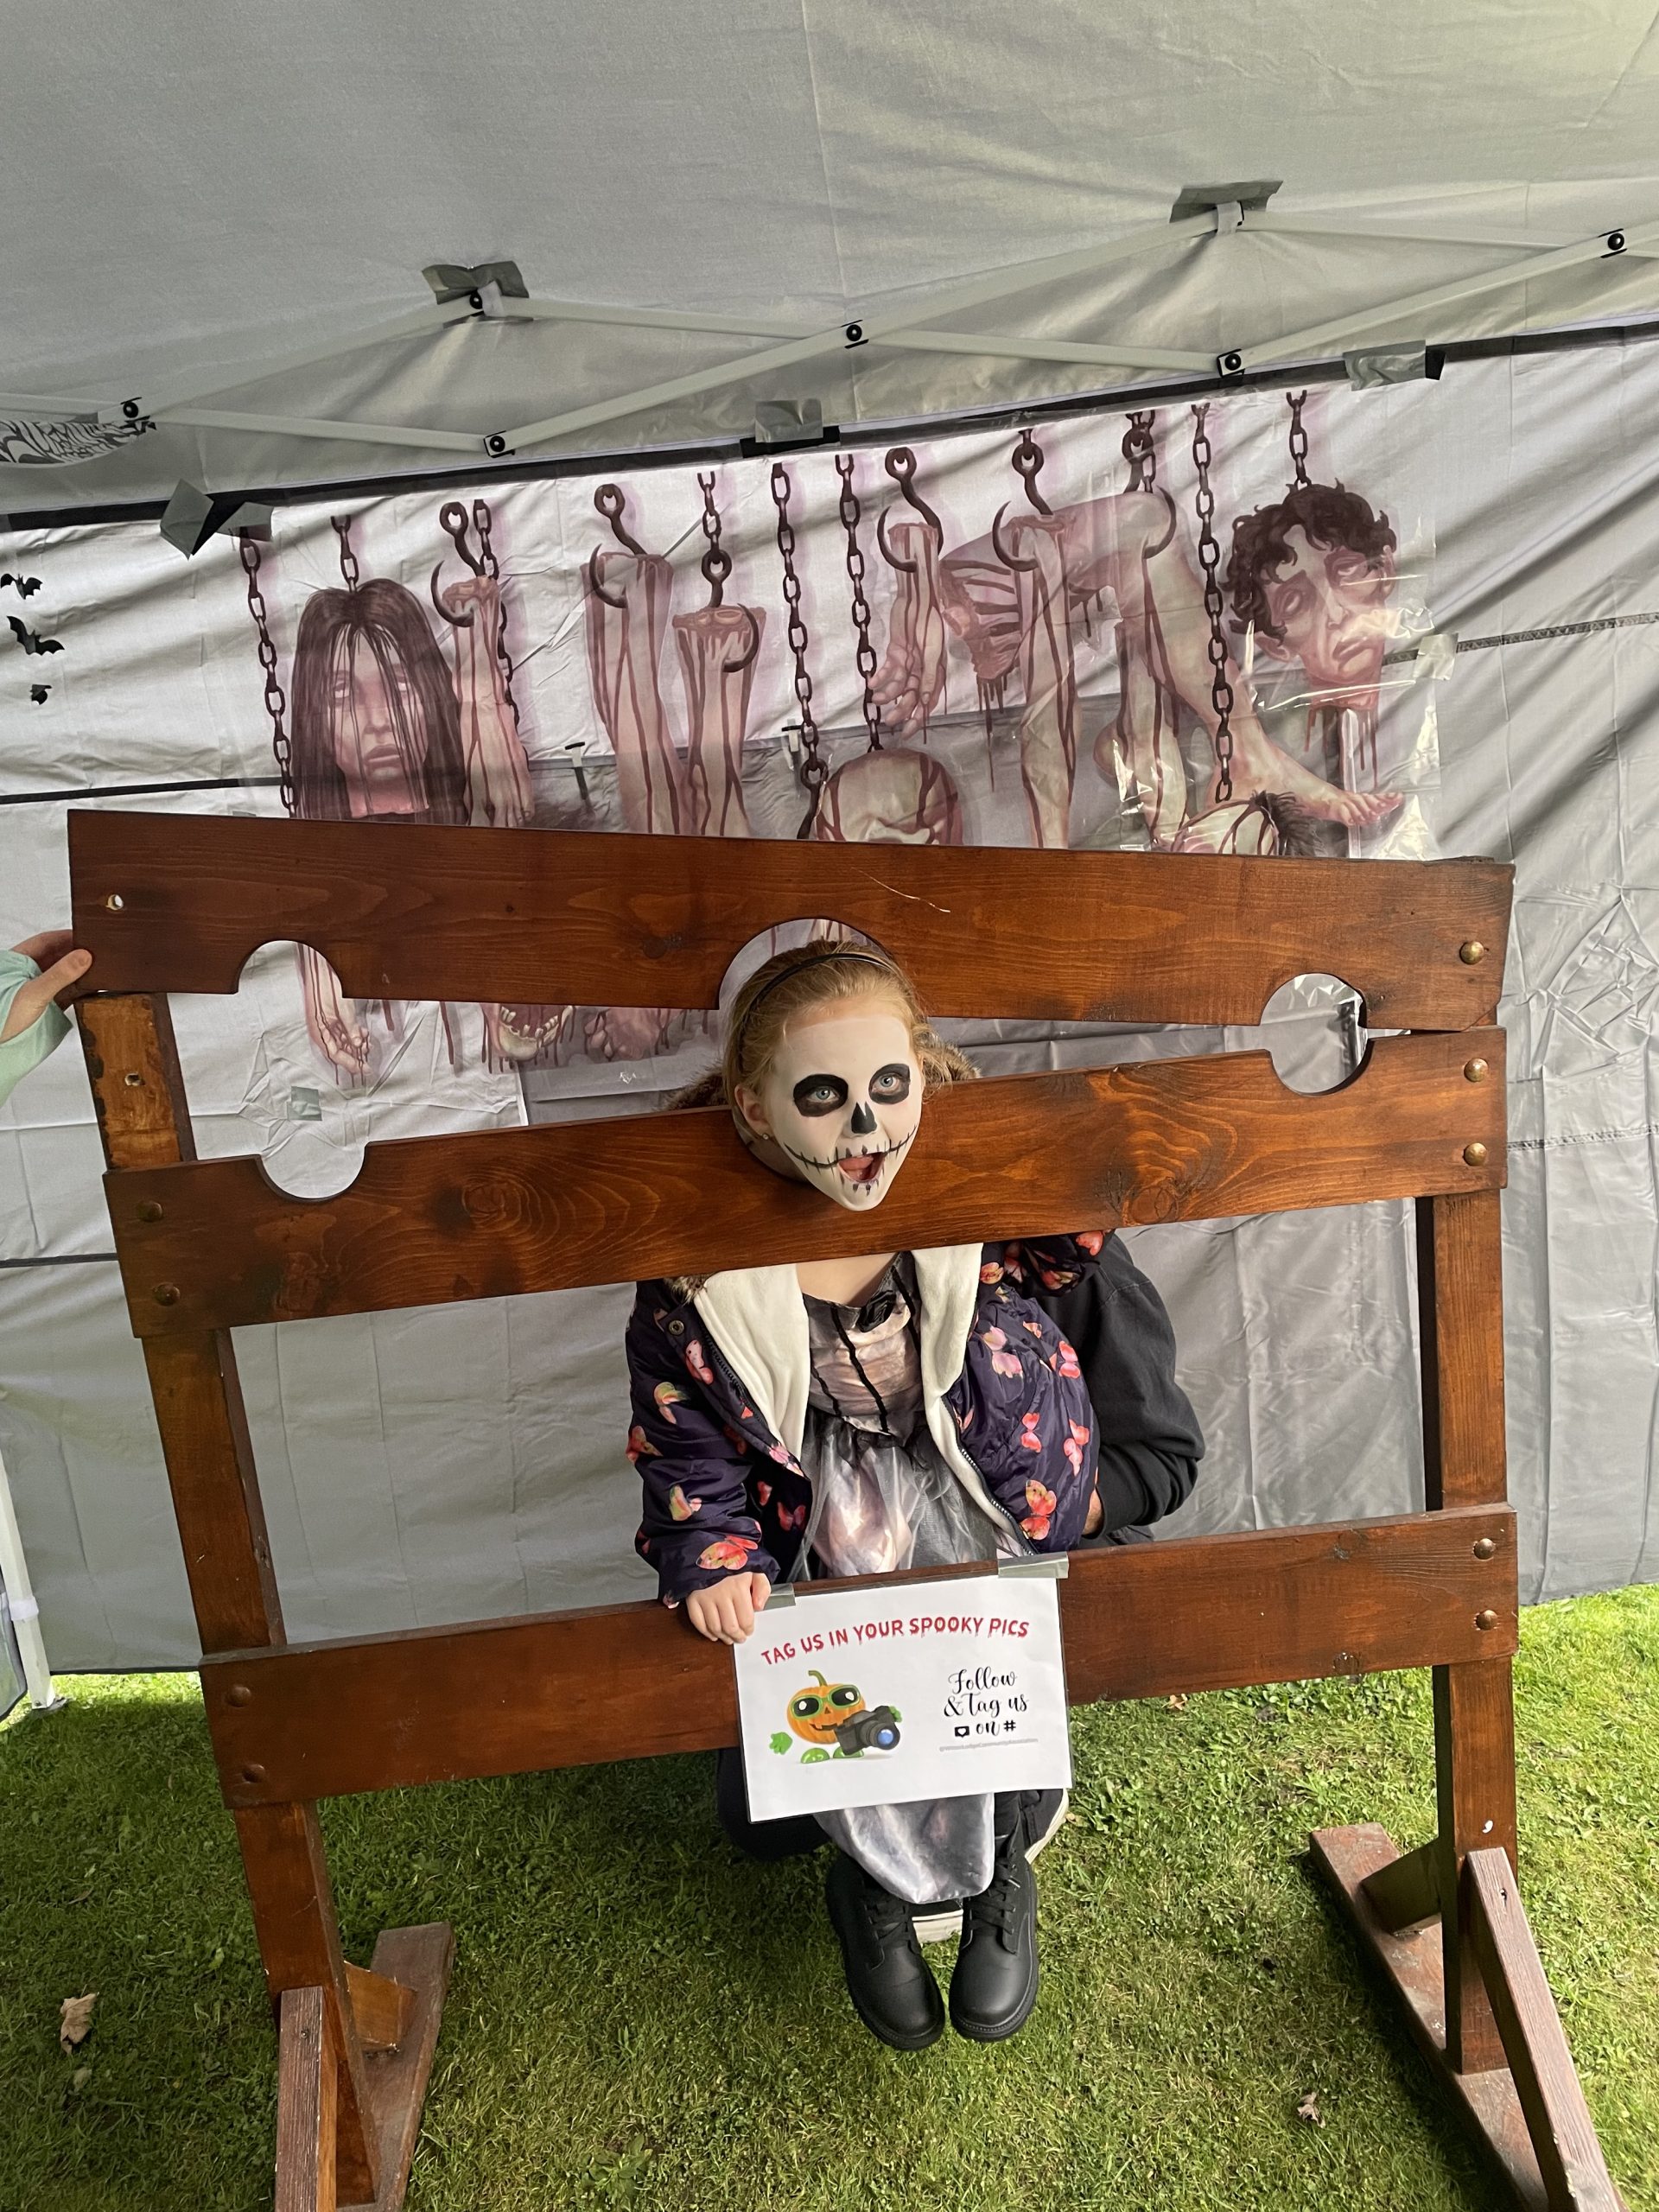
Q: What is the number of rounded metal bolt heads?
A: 9